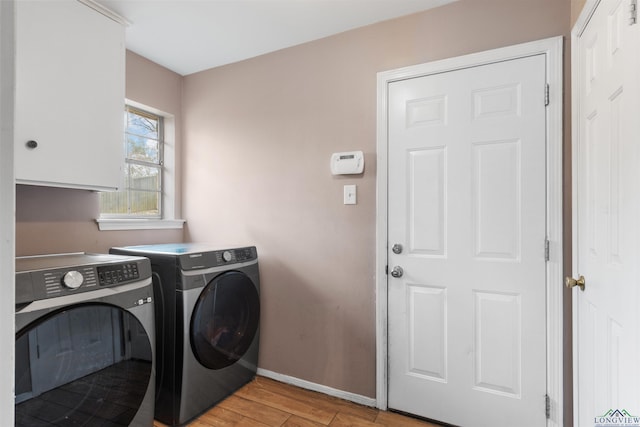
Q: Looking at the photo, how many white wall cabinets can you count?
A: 1